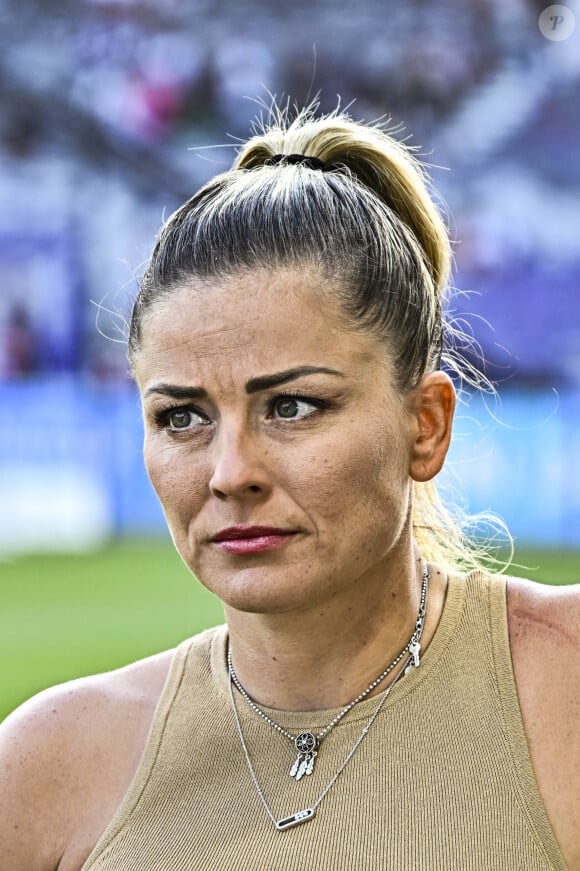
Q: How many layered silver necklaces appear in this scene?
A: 2